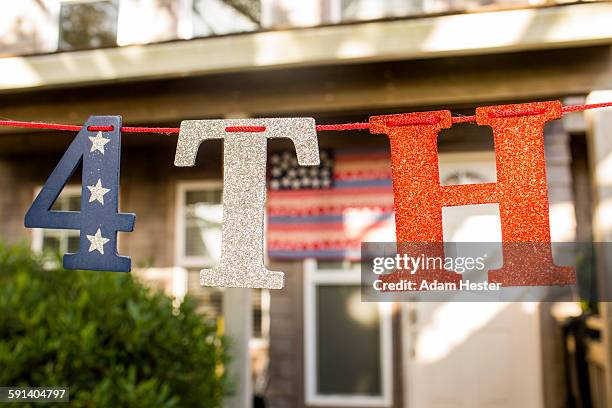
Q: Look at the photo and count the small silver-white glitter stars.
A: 3